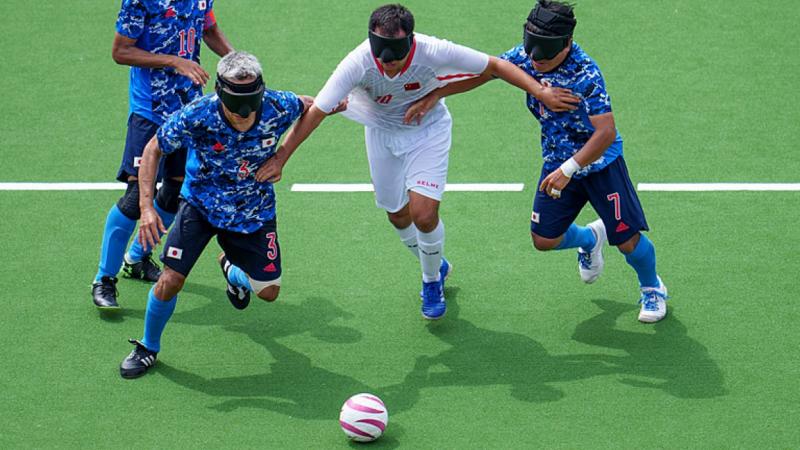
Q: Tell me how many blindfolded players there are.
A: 3